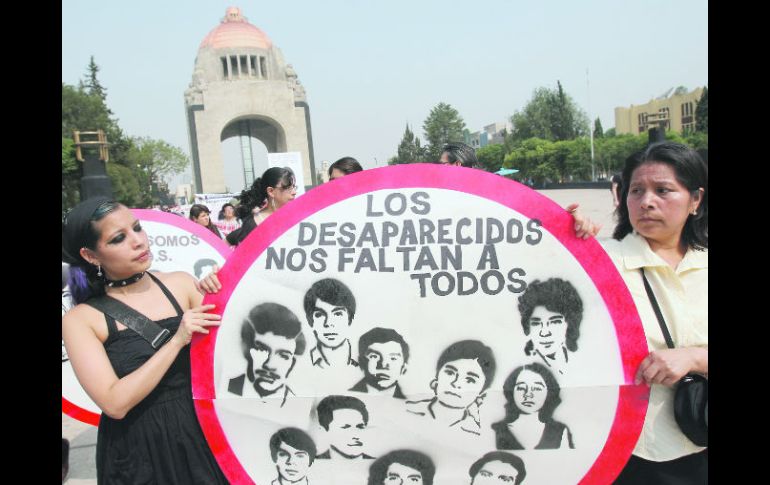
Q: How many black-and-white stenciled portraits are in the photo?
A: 10